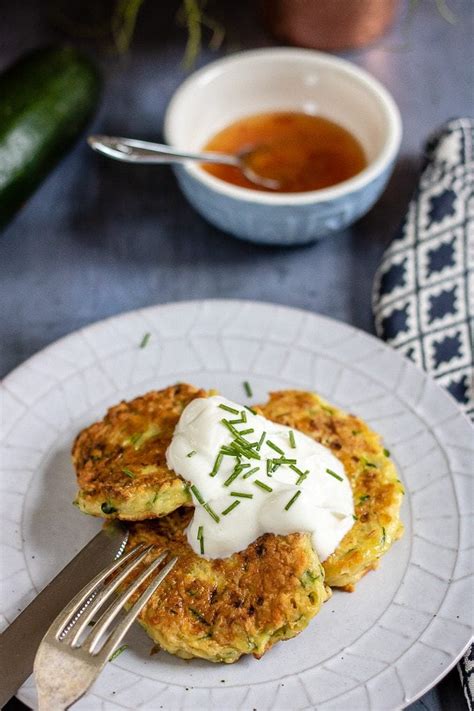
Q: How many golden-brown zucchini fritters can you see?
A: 3